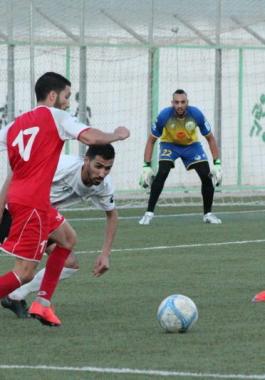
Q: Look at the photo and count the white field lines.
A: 3